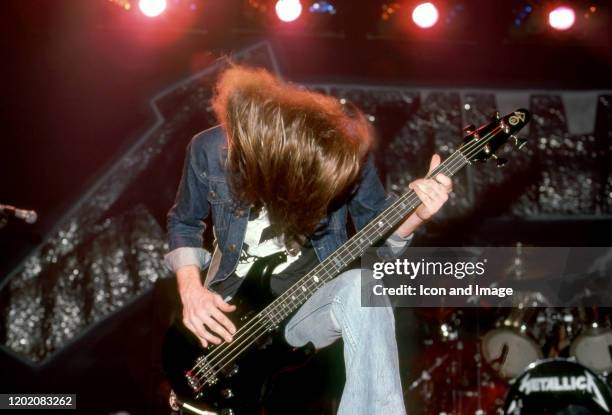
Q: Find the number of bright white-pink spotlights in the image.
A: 4